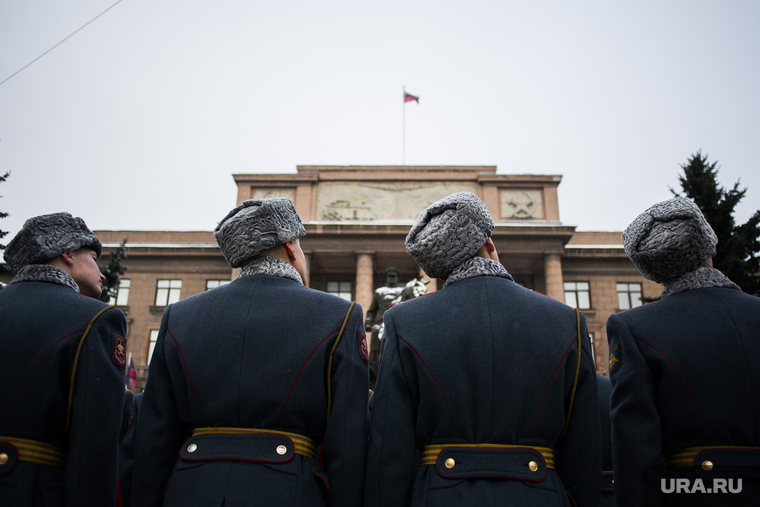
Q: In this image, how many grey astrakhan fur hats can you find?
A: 4